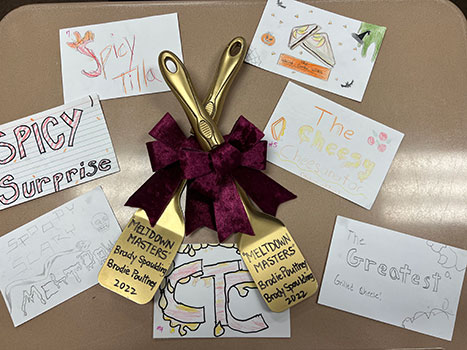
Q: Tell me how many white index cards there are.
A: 7